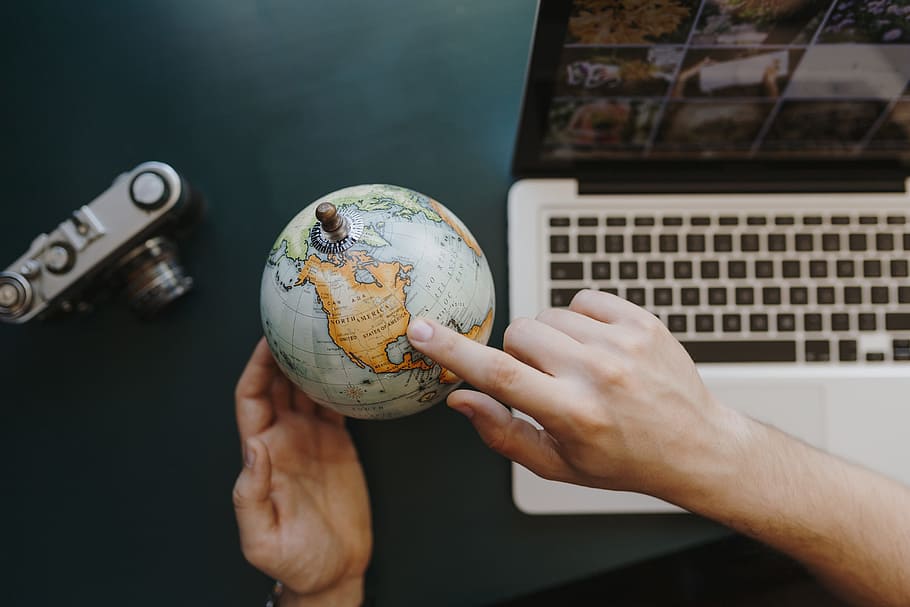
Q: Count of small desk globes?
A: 1